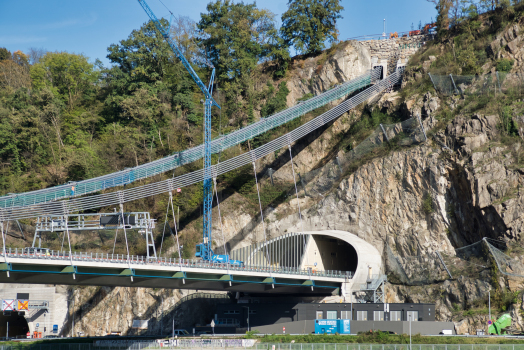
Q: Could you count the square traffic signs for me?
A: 2